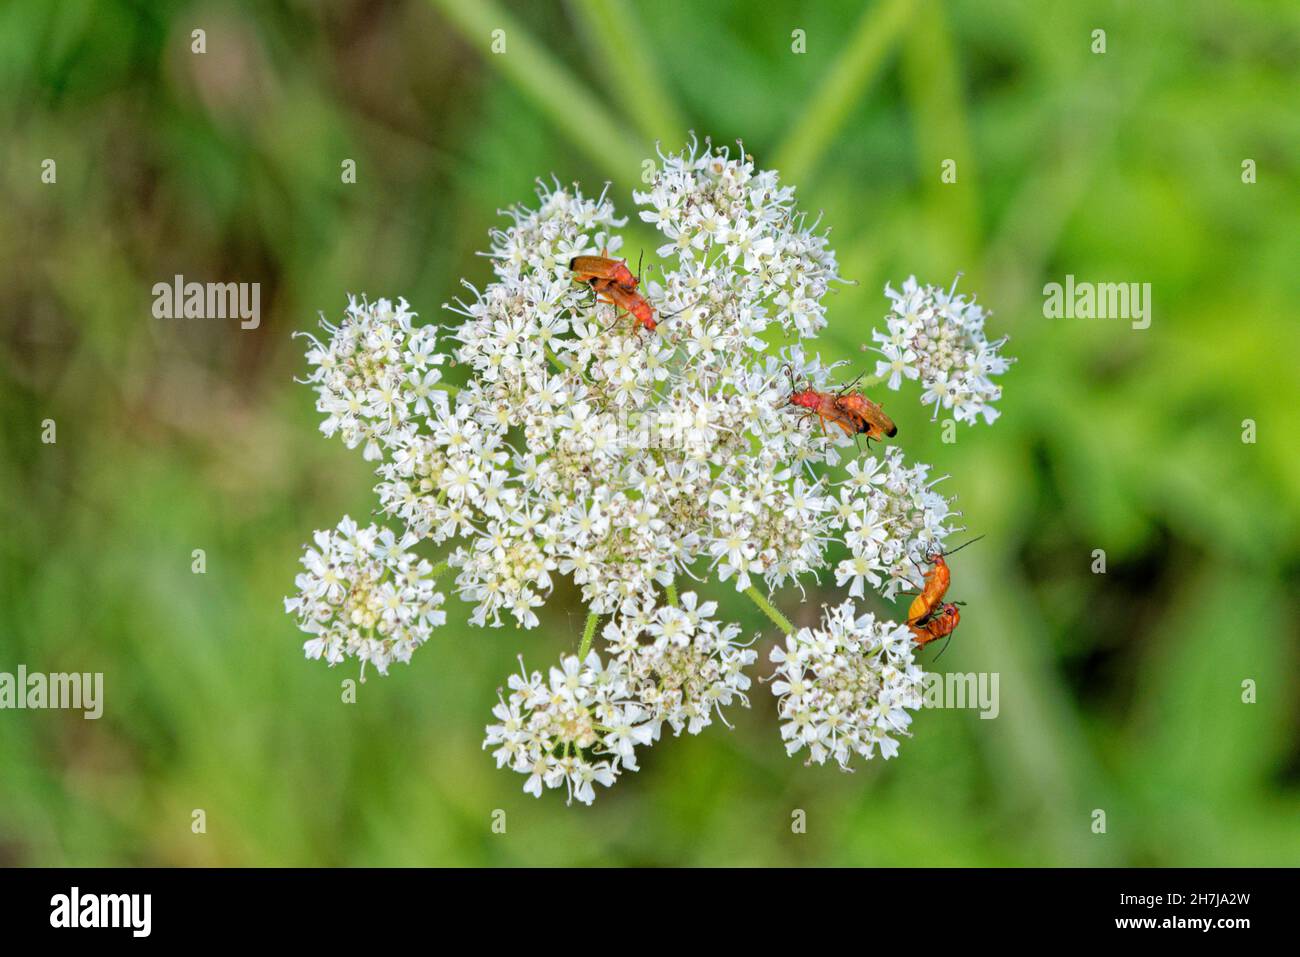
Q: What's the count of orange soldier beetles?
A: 6